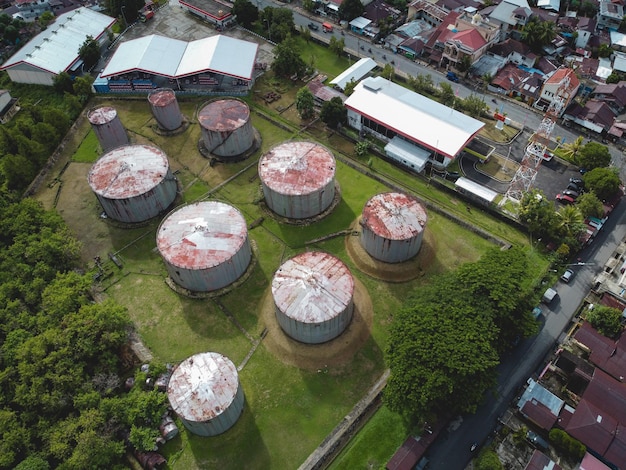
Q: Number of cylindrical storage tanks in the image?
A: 9